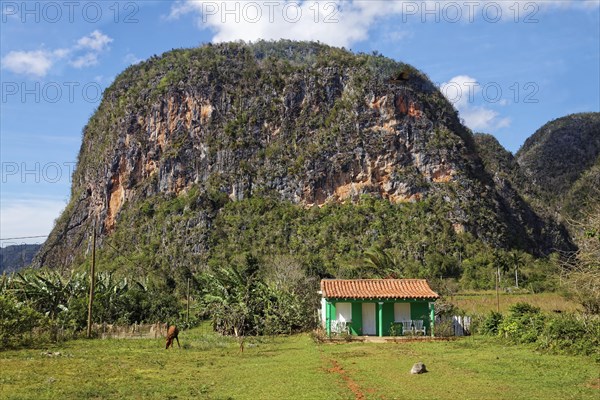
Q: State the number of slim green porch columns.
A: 3